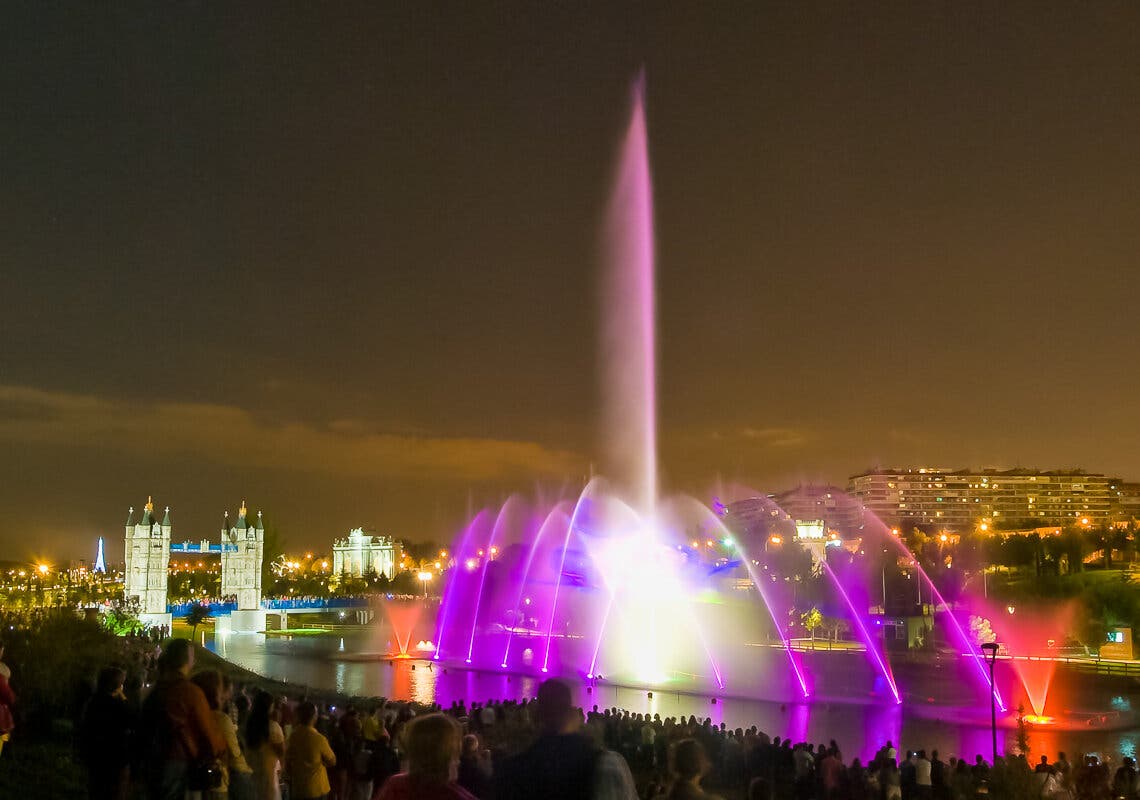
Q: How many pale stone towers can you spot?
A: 2